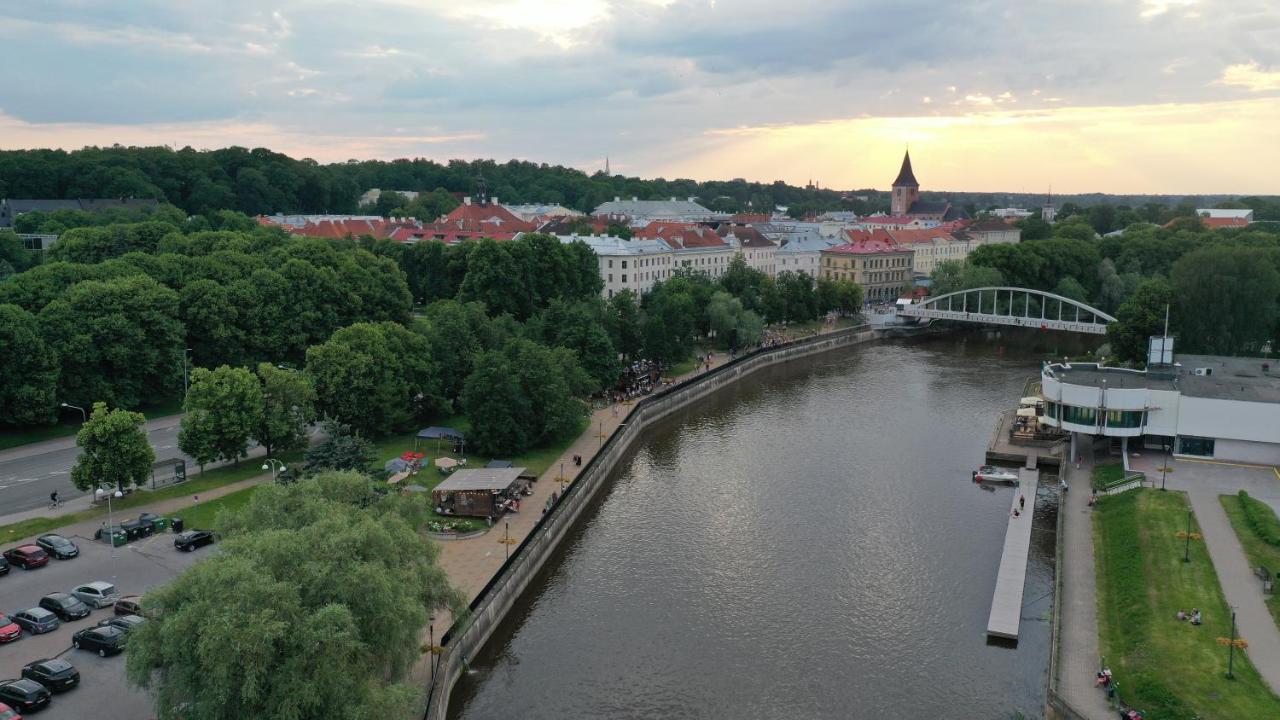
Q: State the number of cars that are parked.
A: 14